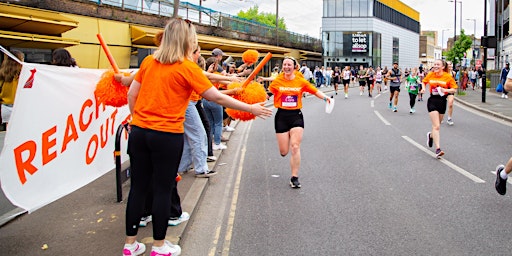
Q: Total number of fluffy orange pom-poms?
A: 3